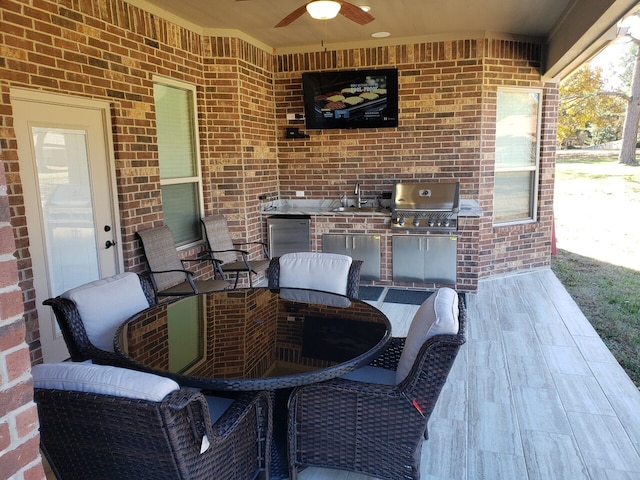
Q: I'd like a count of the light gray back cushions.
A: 4